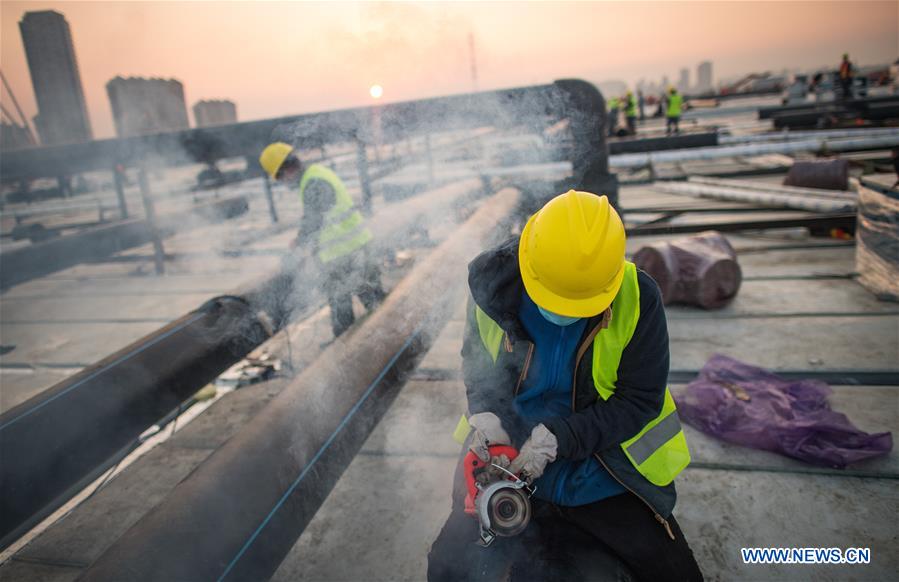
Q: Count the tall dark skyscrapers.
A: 3